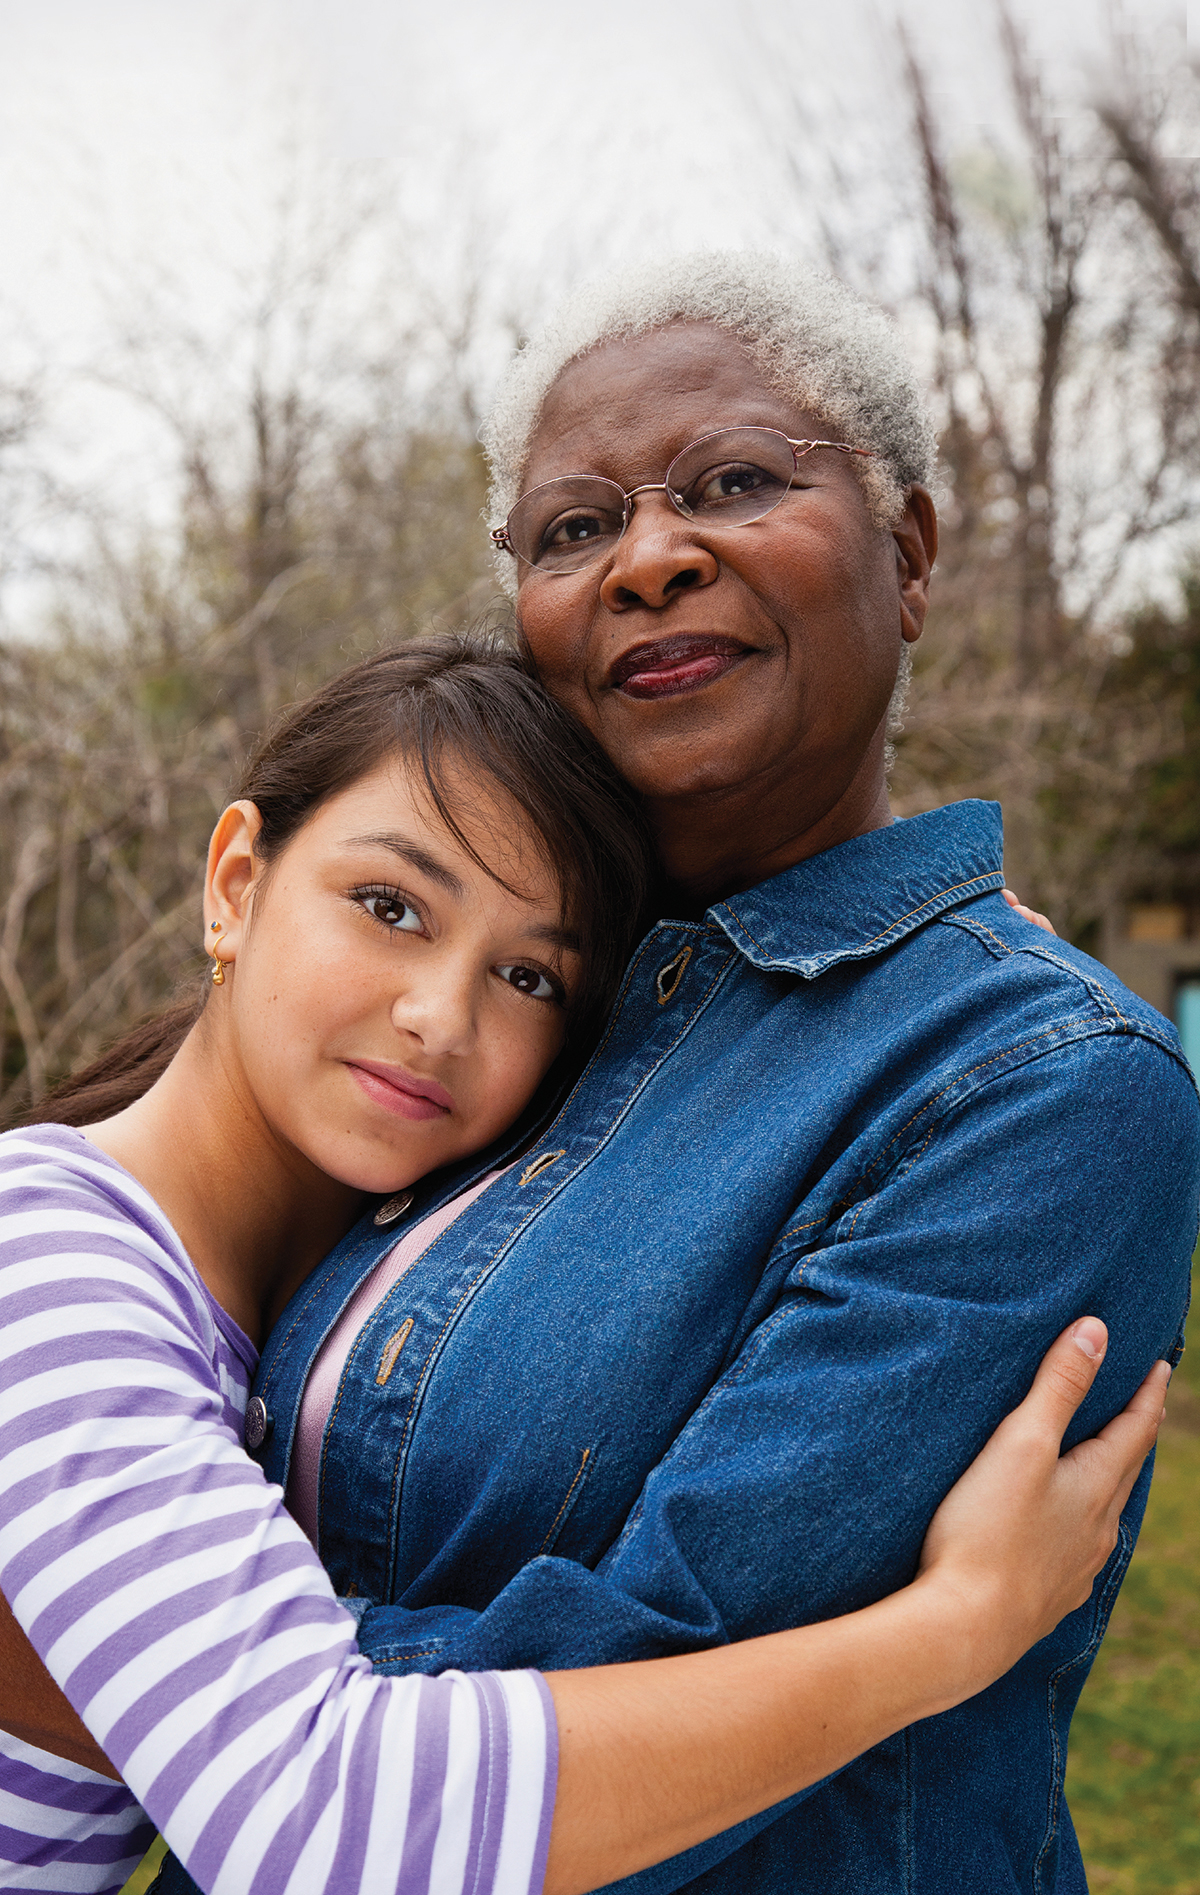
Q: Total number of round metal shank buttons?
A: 2